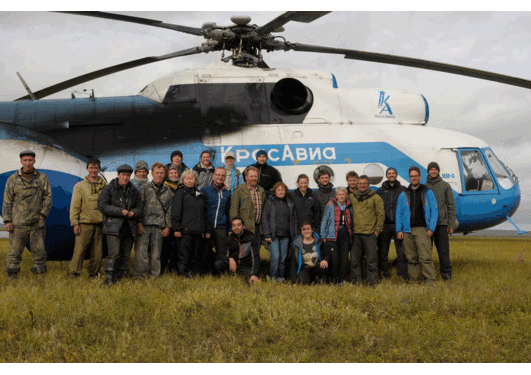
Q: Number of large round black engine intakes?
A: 1